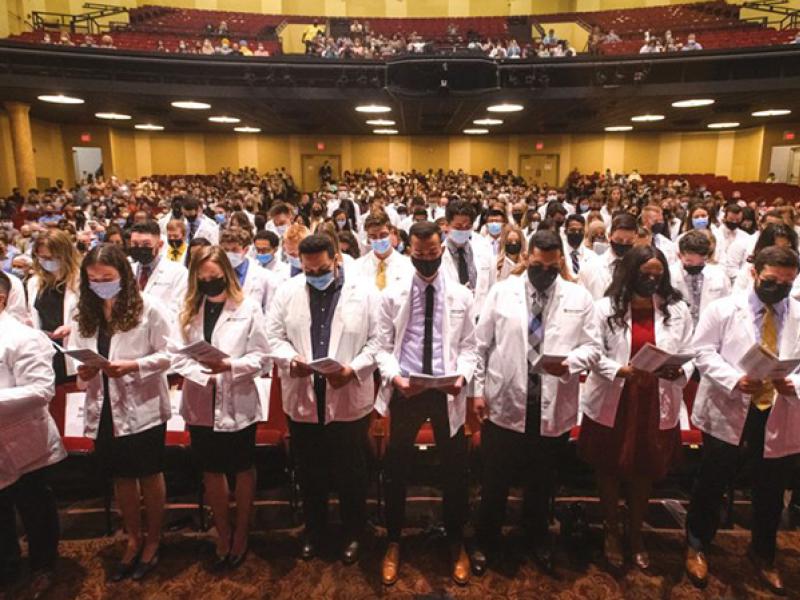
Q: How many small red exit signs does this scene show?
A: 4